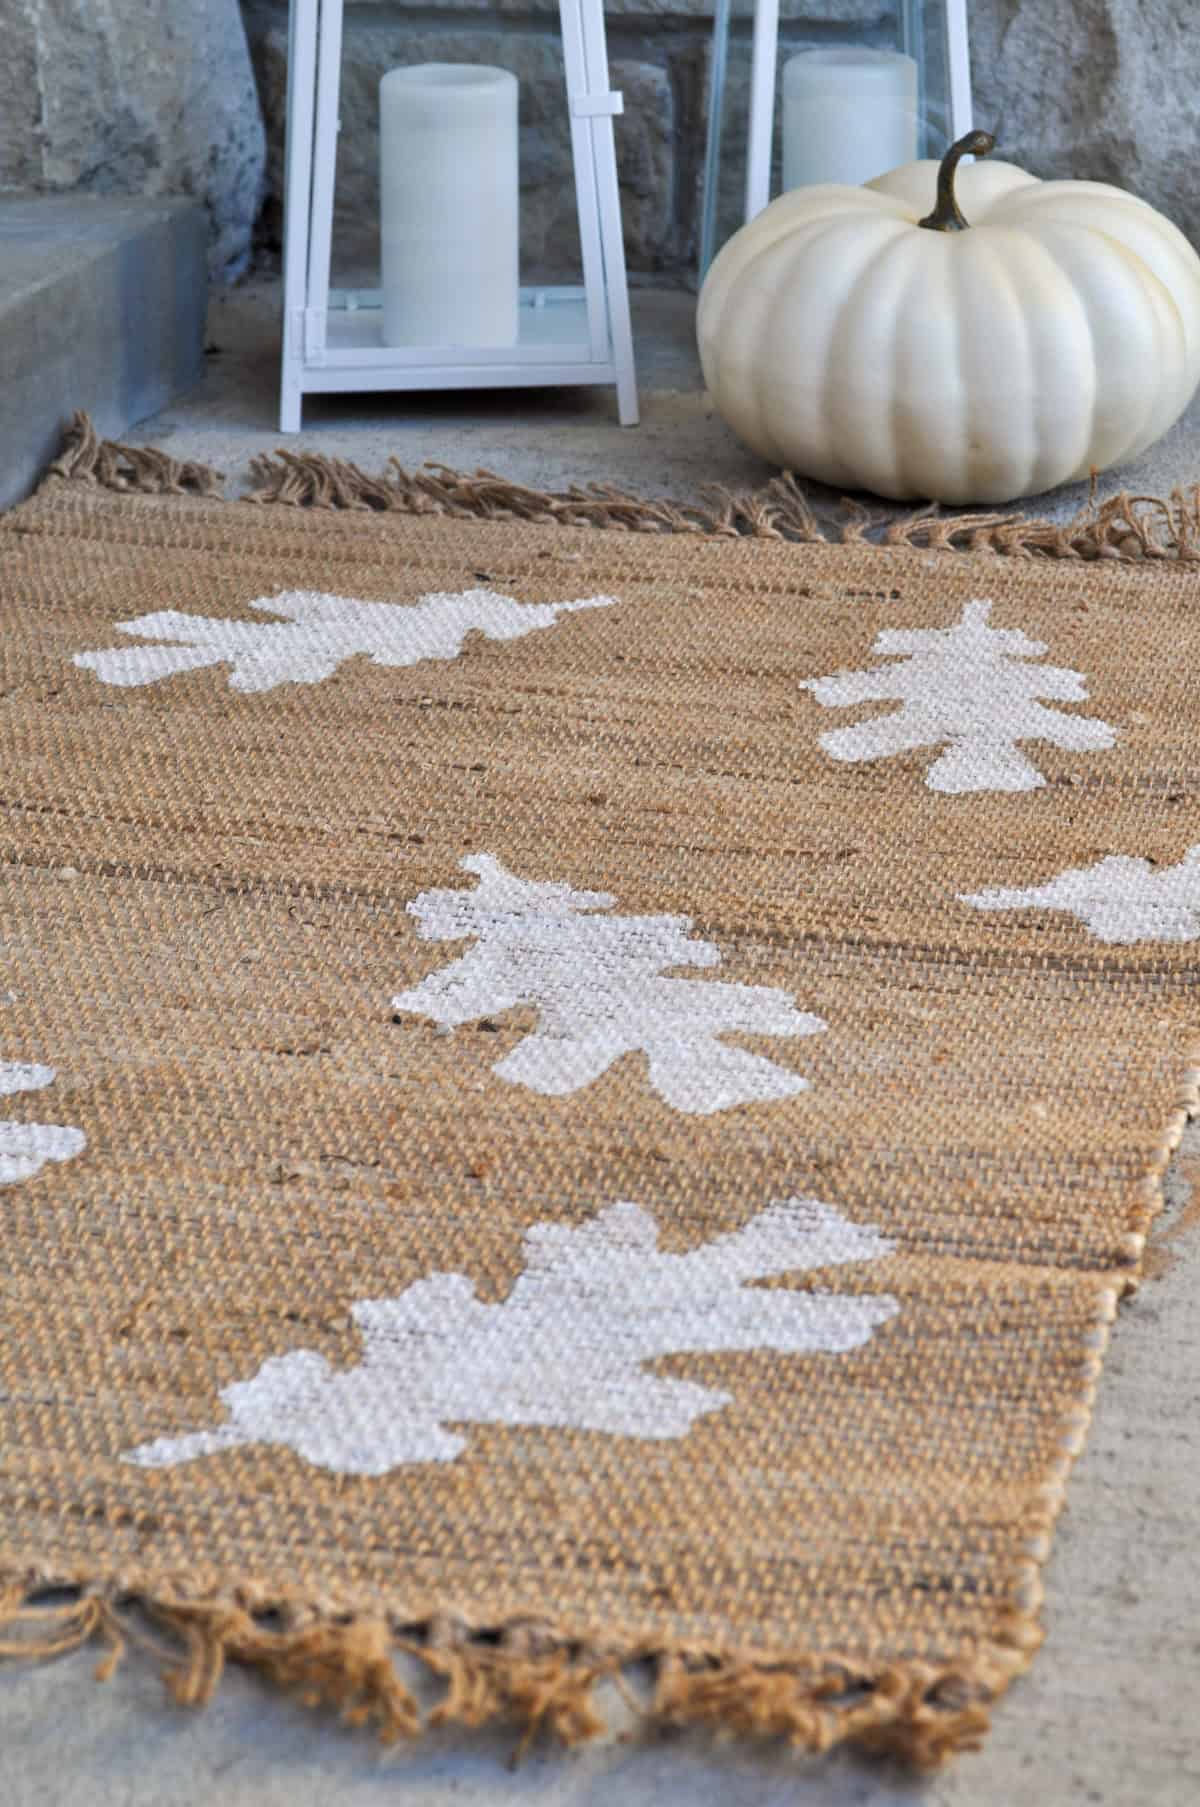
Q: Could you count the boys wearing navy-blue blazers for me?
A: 0